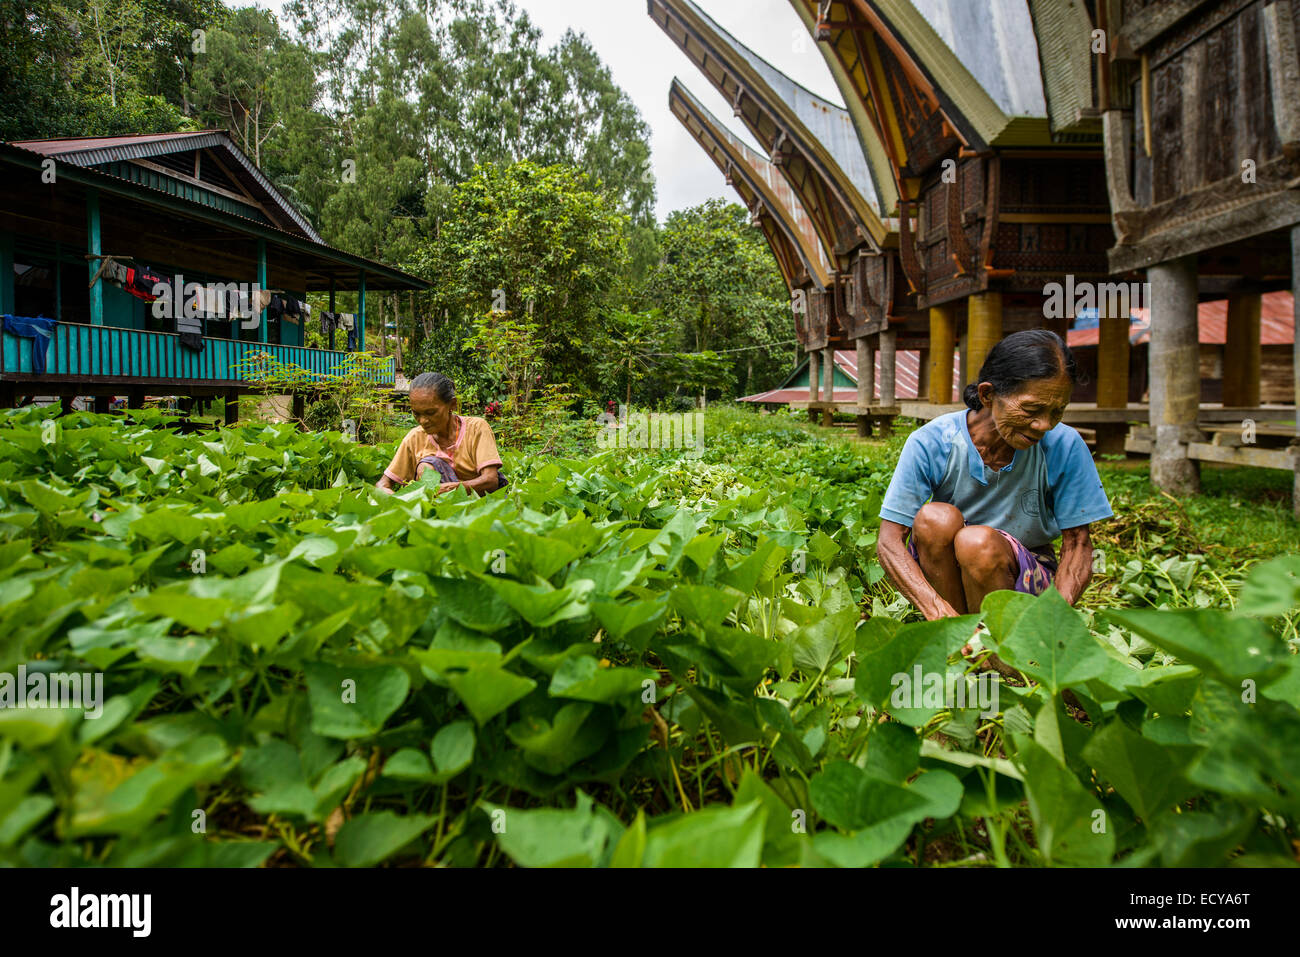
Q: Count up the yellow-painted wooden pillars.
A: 4